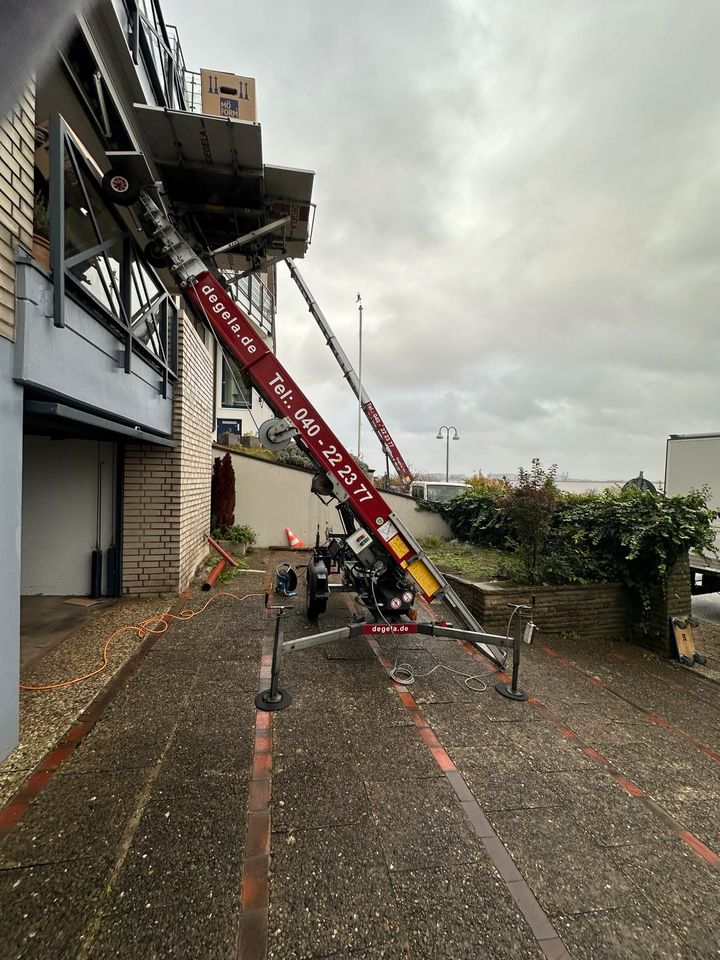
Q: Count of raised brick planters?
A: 1